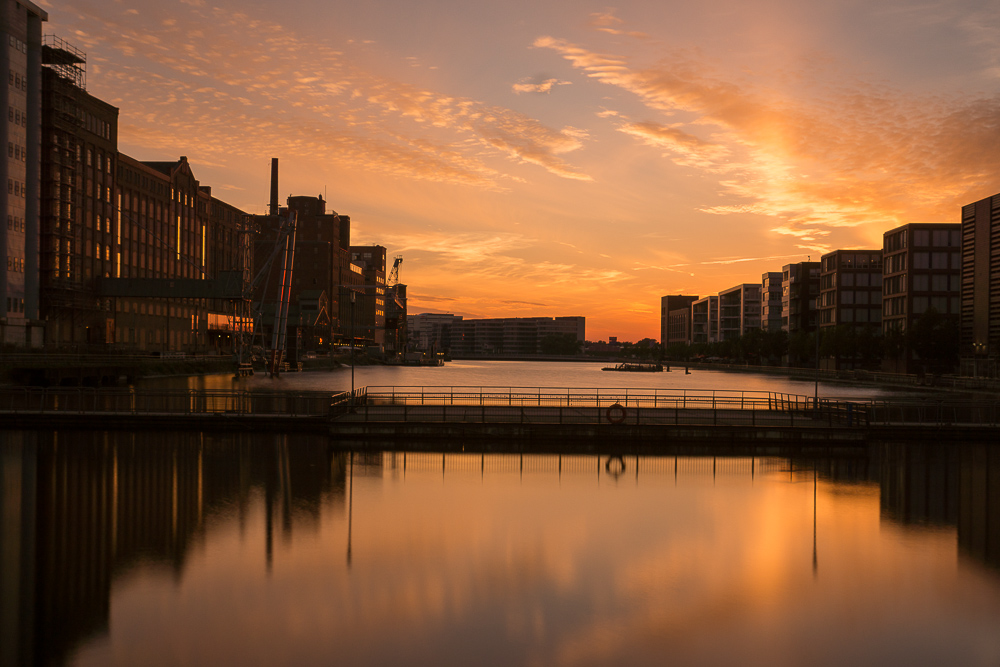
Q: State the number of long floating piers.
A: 1